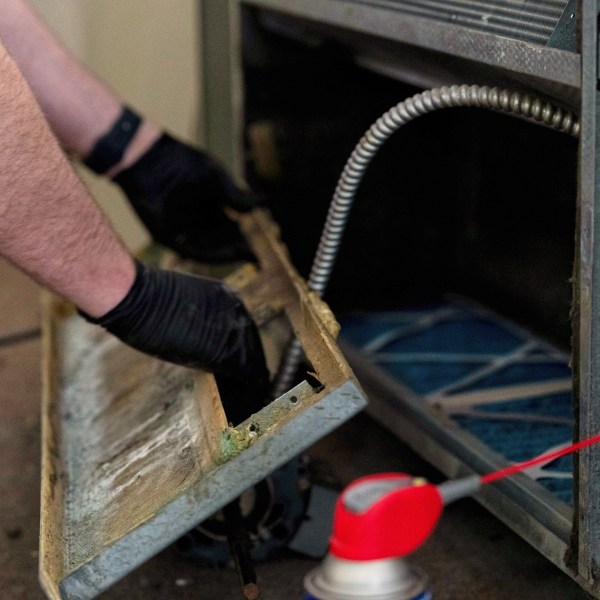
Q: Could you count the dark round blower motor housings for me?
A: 1